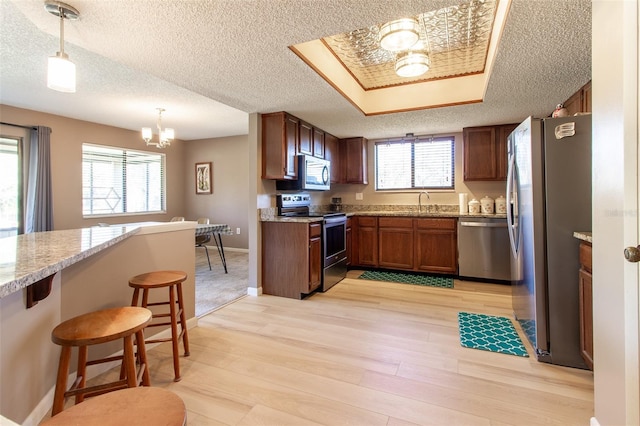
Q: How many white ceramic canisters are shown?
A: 3